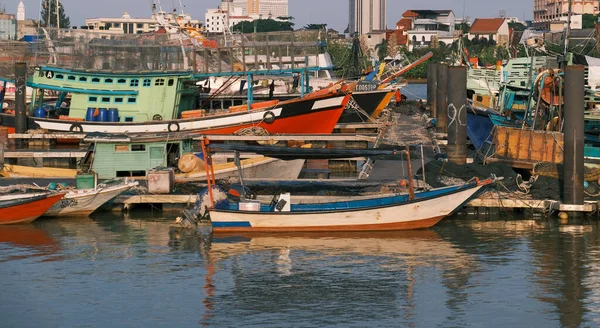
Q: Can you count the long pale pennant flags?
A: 0